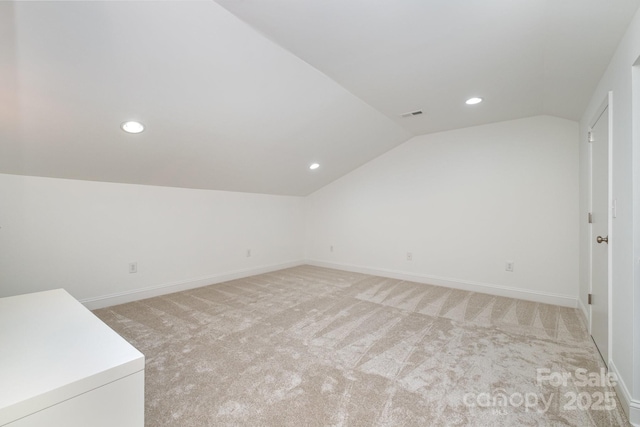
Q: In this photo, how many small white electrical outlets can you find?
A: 5